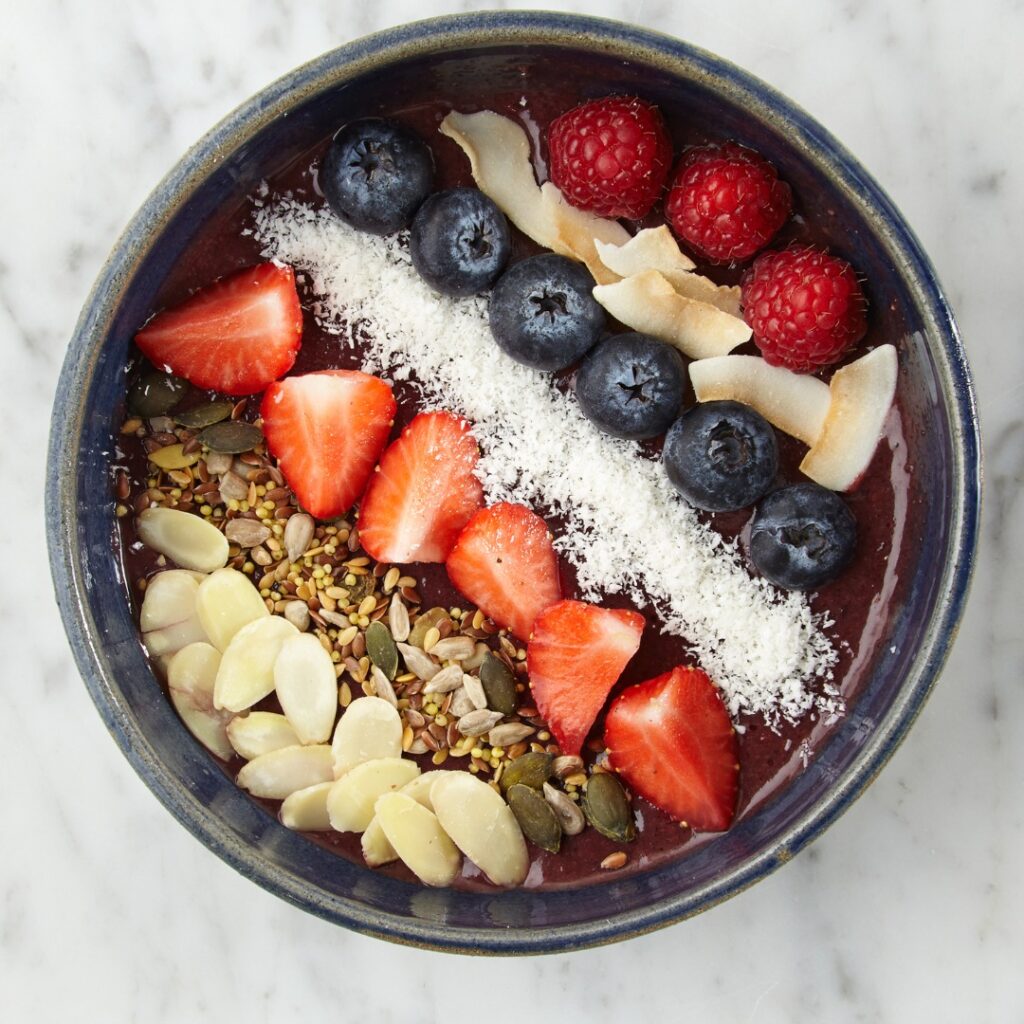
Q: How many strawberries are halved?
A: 6